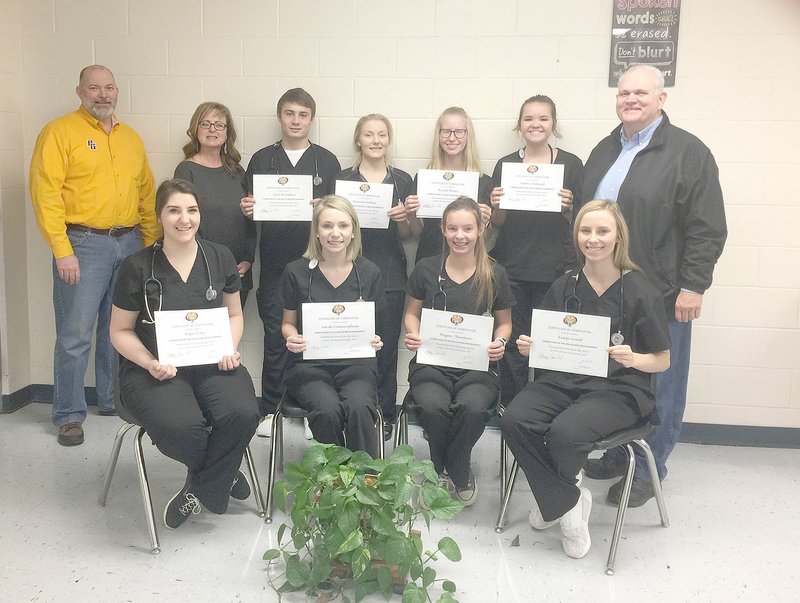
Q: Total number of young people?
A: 8